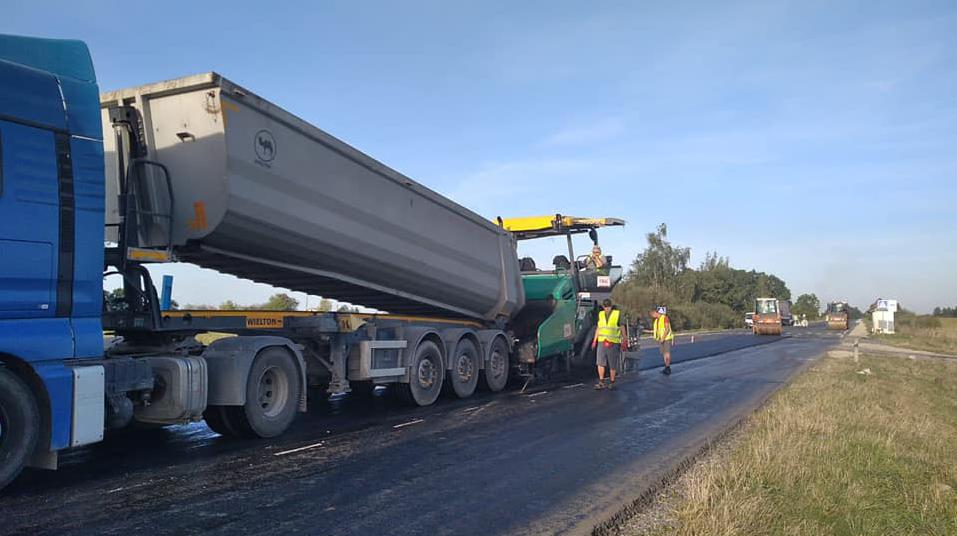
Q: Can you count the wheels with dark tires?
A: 5